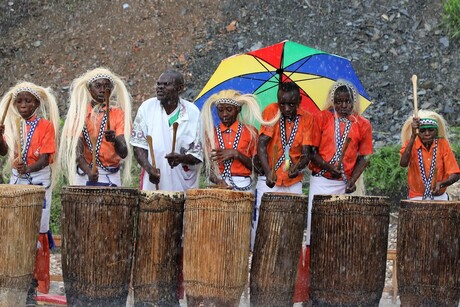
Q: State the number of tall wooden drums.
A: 7